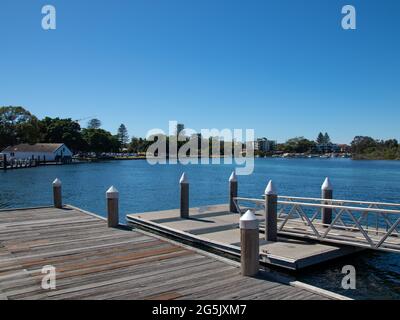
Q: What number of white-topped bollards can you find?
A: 7